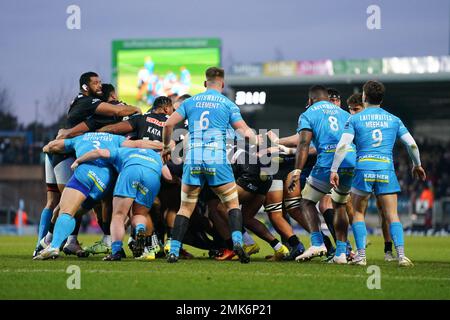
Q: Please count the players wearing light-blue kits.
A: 5